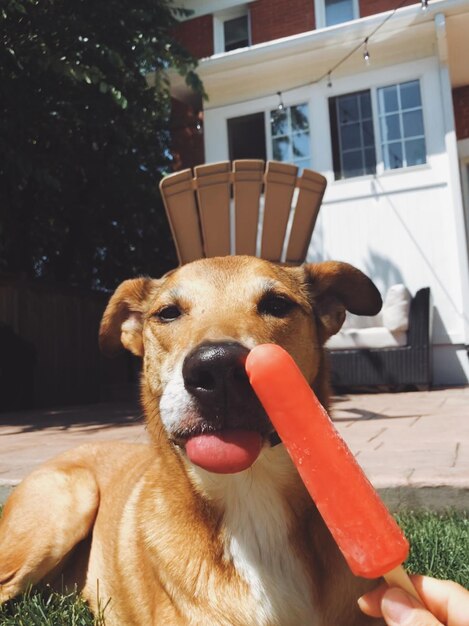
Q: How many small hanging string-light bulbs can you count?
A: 5